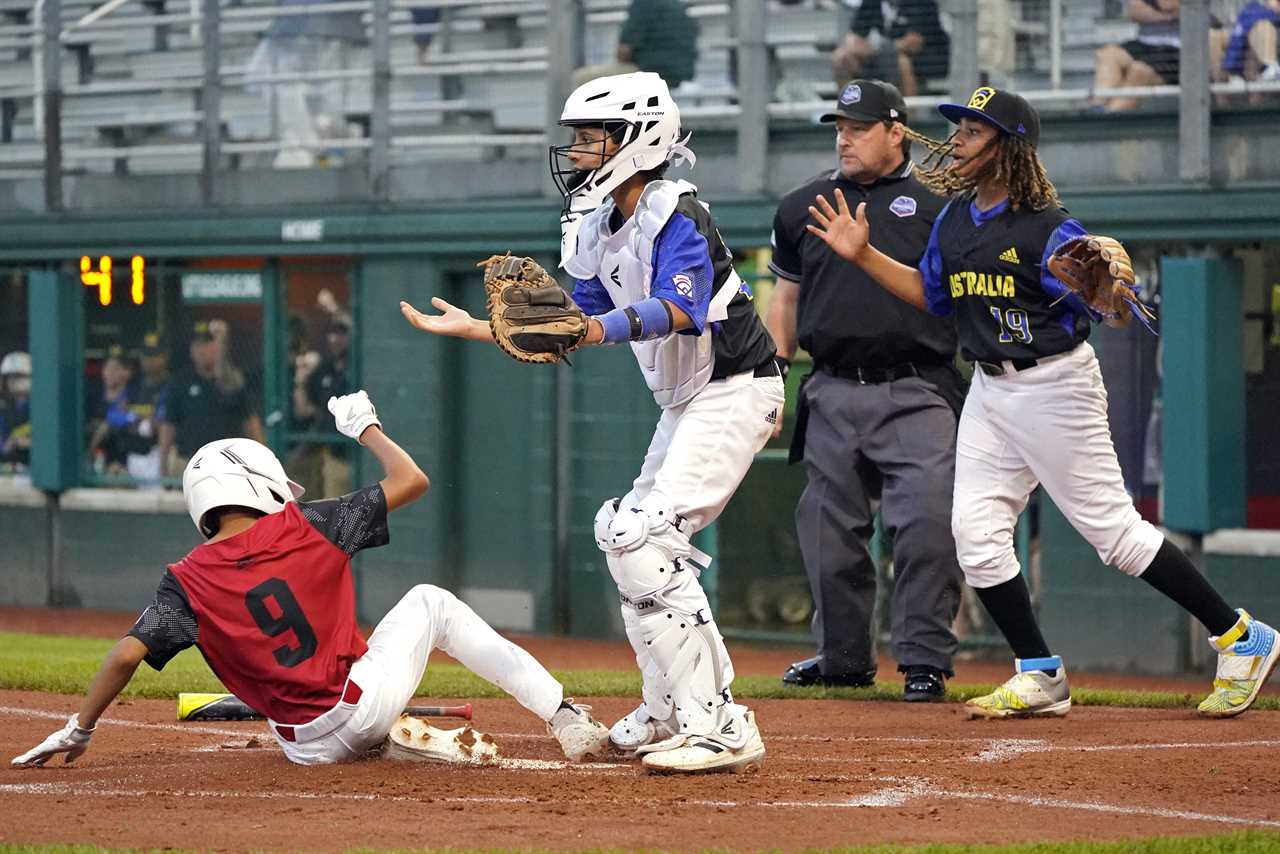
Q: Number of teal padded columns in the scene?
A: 2